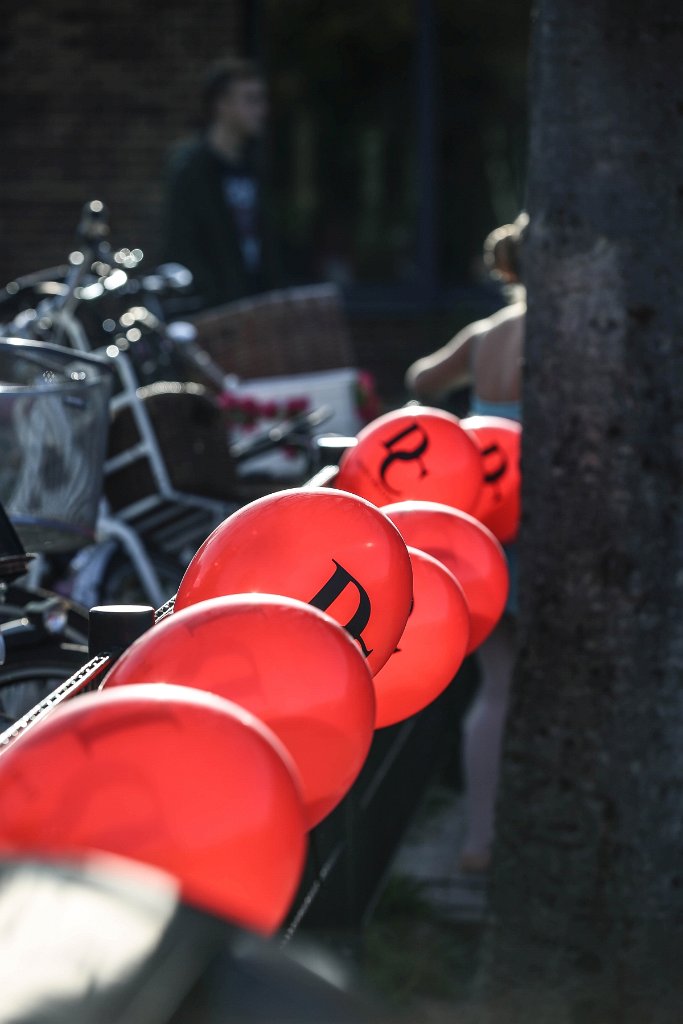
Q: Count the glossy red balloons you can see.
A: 7